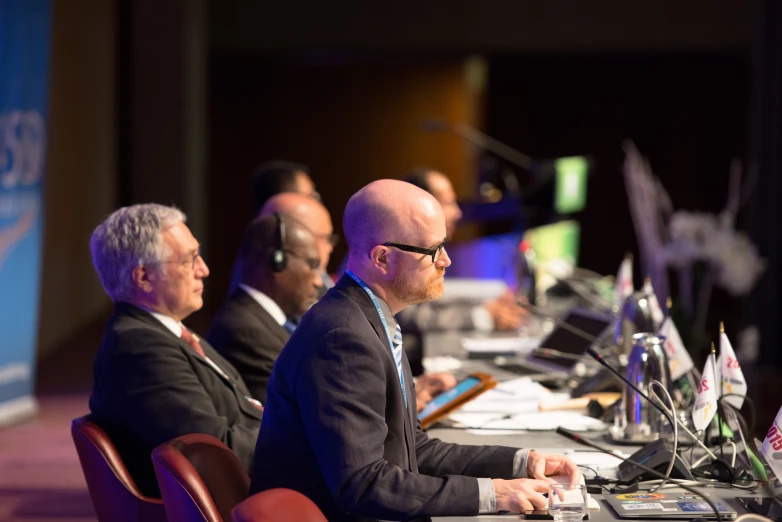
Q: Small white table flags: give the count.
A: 6